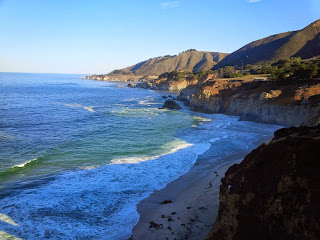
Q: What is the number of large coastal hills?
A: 2